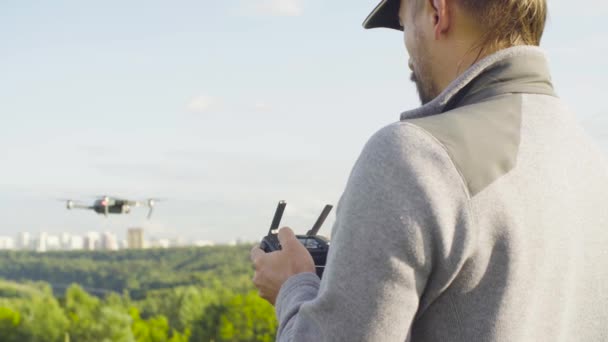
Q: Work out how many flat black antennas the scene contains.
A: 2